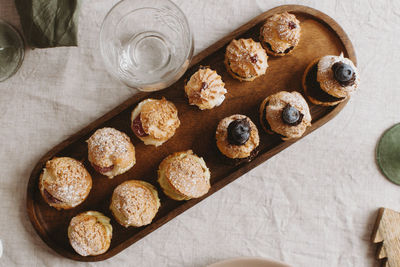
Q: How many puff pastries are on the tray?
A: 12